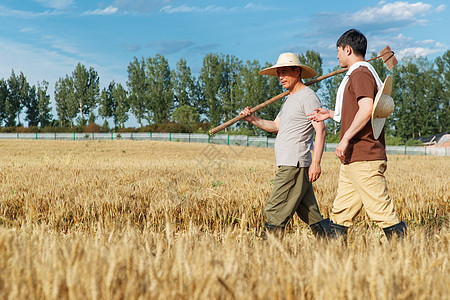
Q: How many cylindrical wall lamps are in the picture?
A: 0